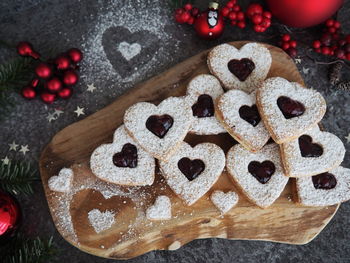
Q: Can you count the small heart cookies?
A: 3